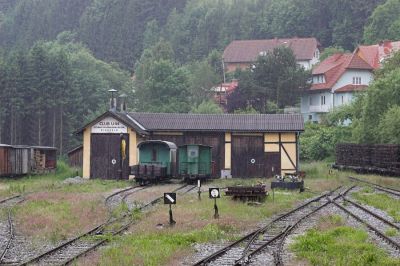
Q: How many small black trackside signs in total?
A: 2